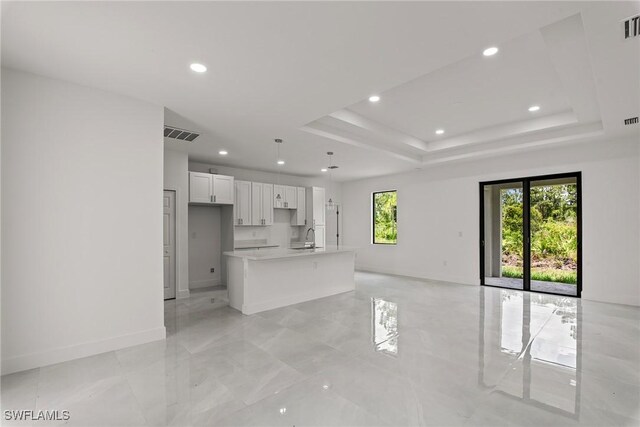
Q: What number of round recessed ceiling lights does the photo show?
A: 8